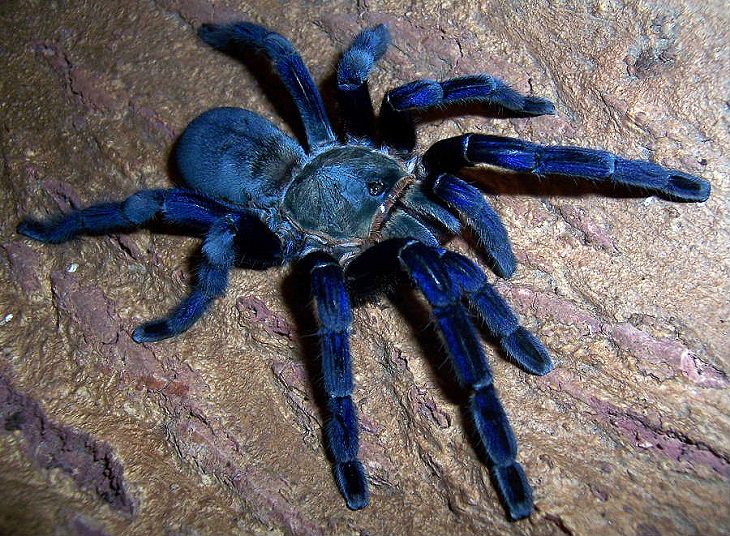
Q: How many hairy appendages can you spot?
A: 10